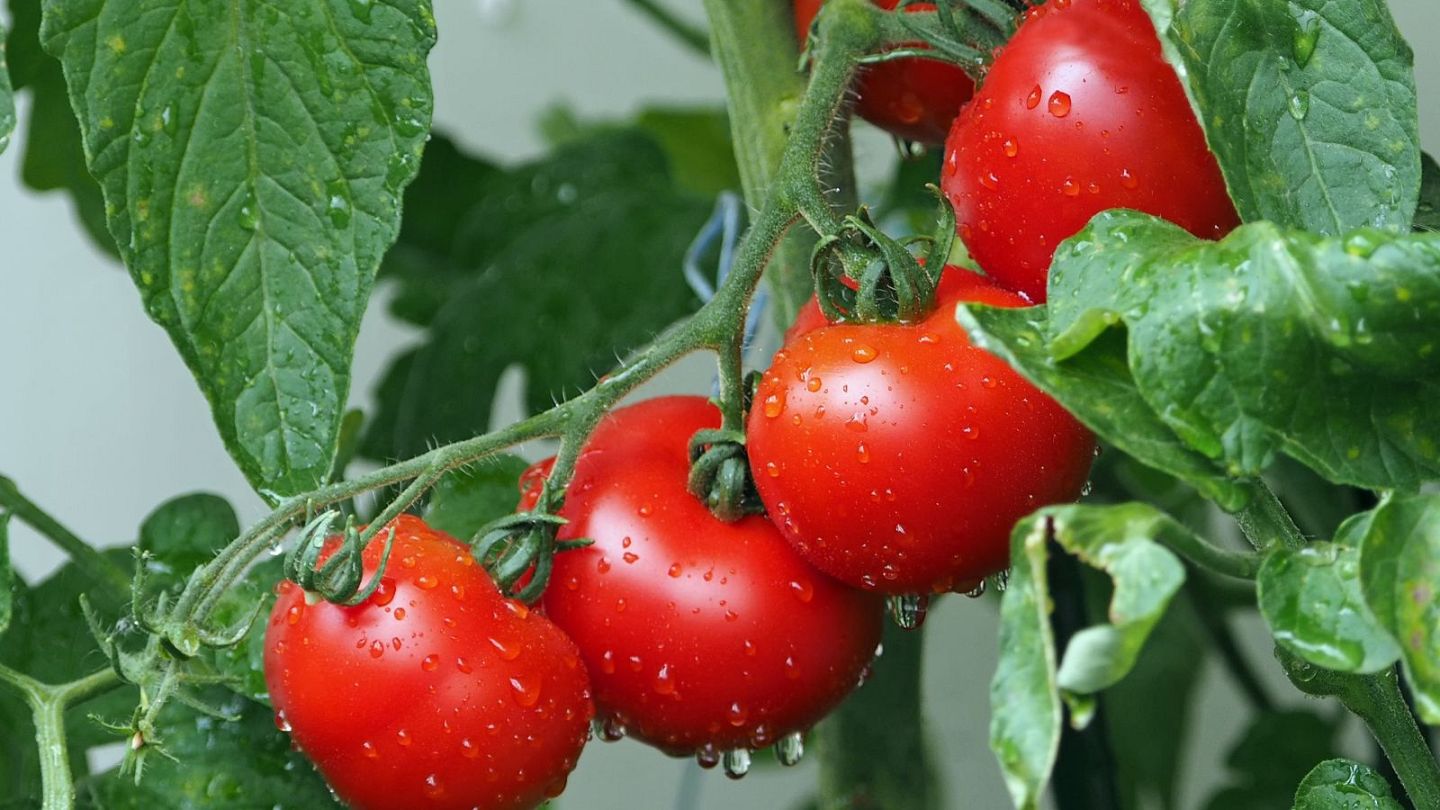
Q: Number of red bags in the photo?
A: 0